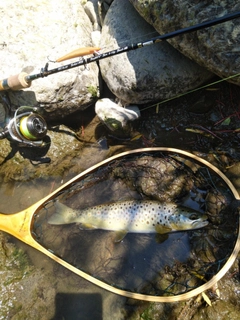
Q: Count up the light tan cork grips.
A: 1